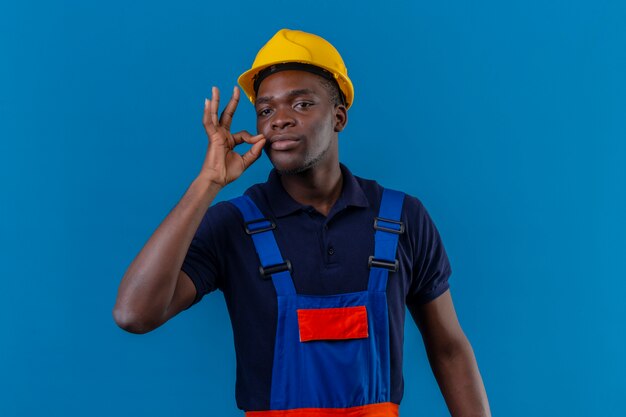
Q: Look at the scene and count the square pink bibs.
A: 0